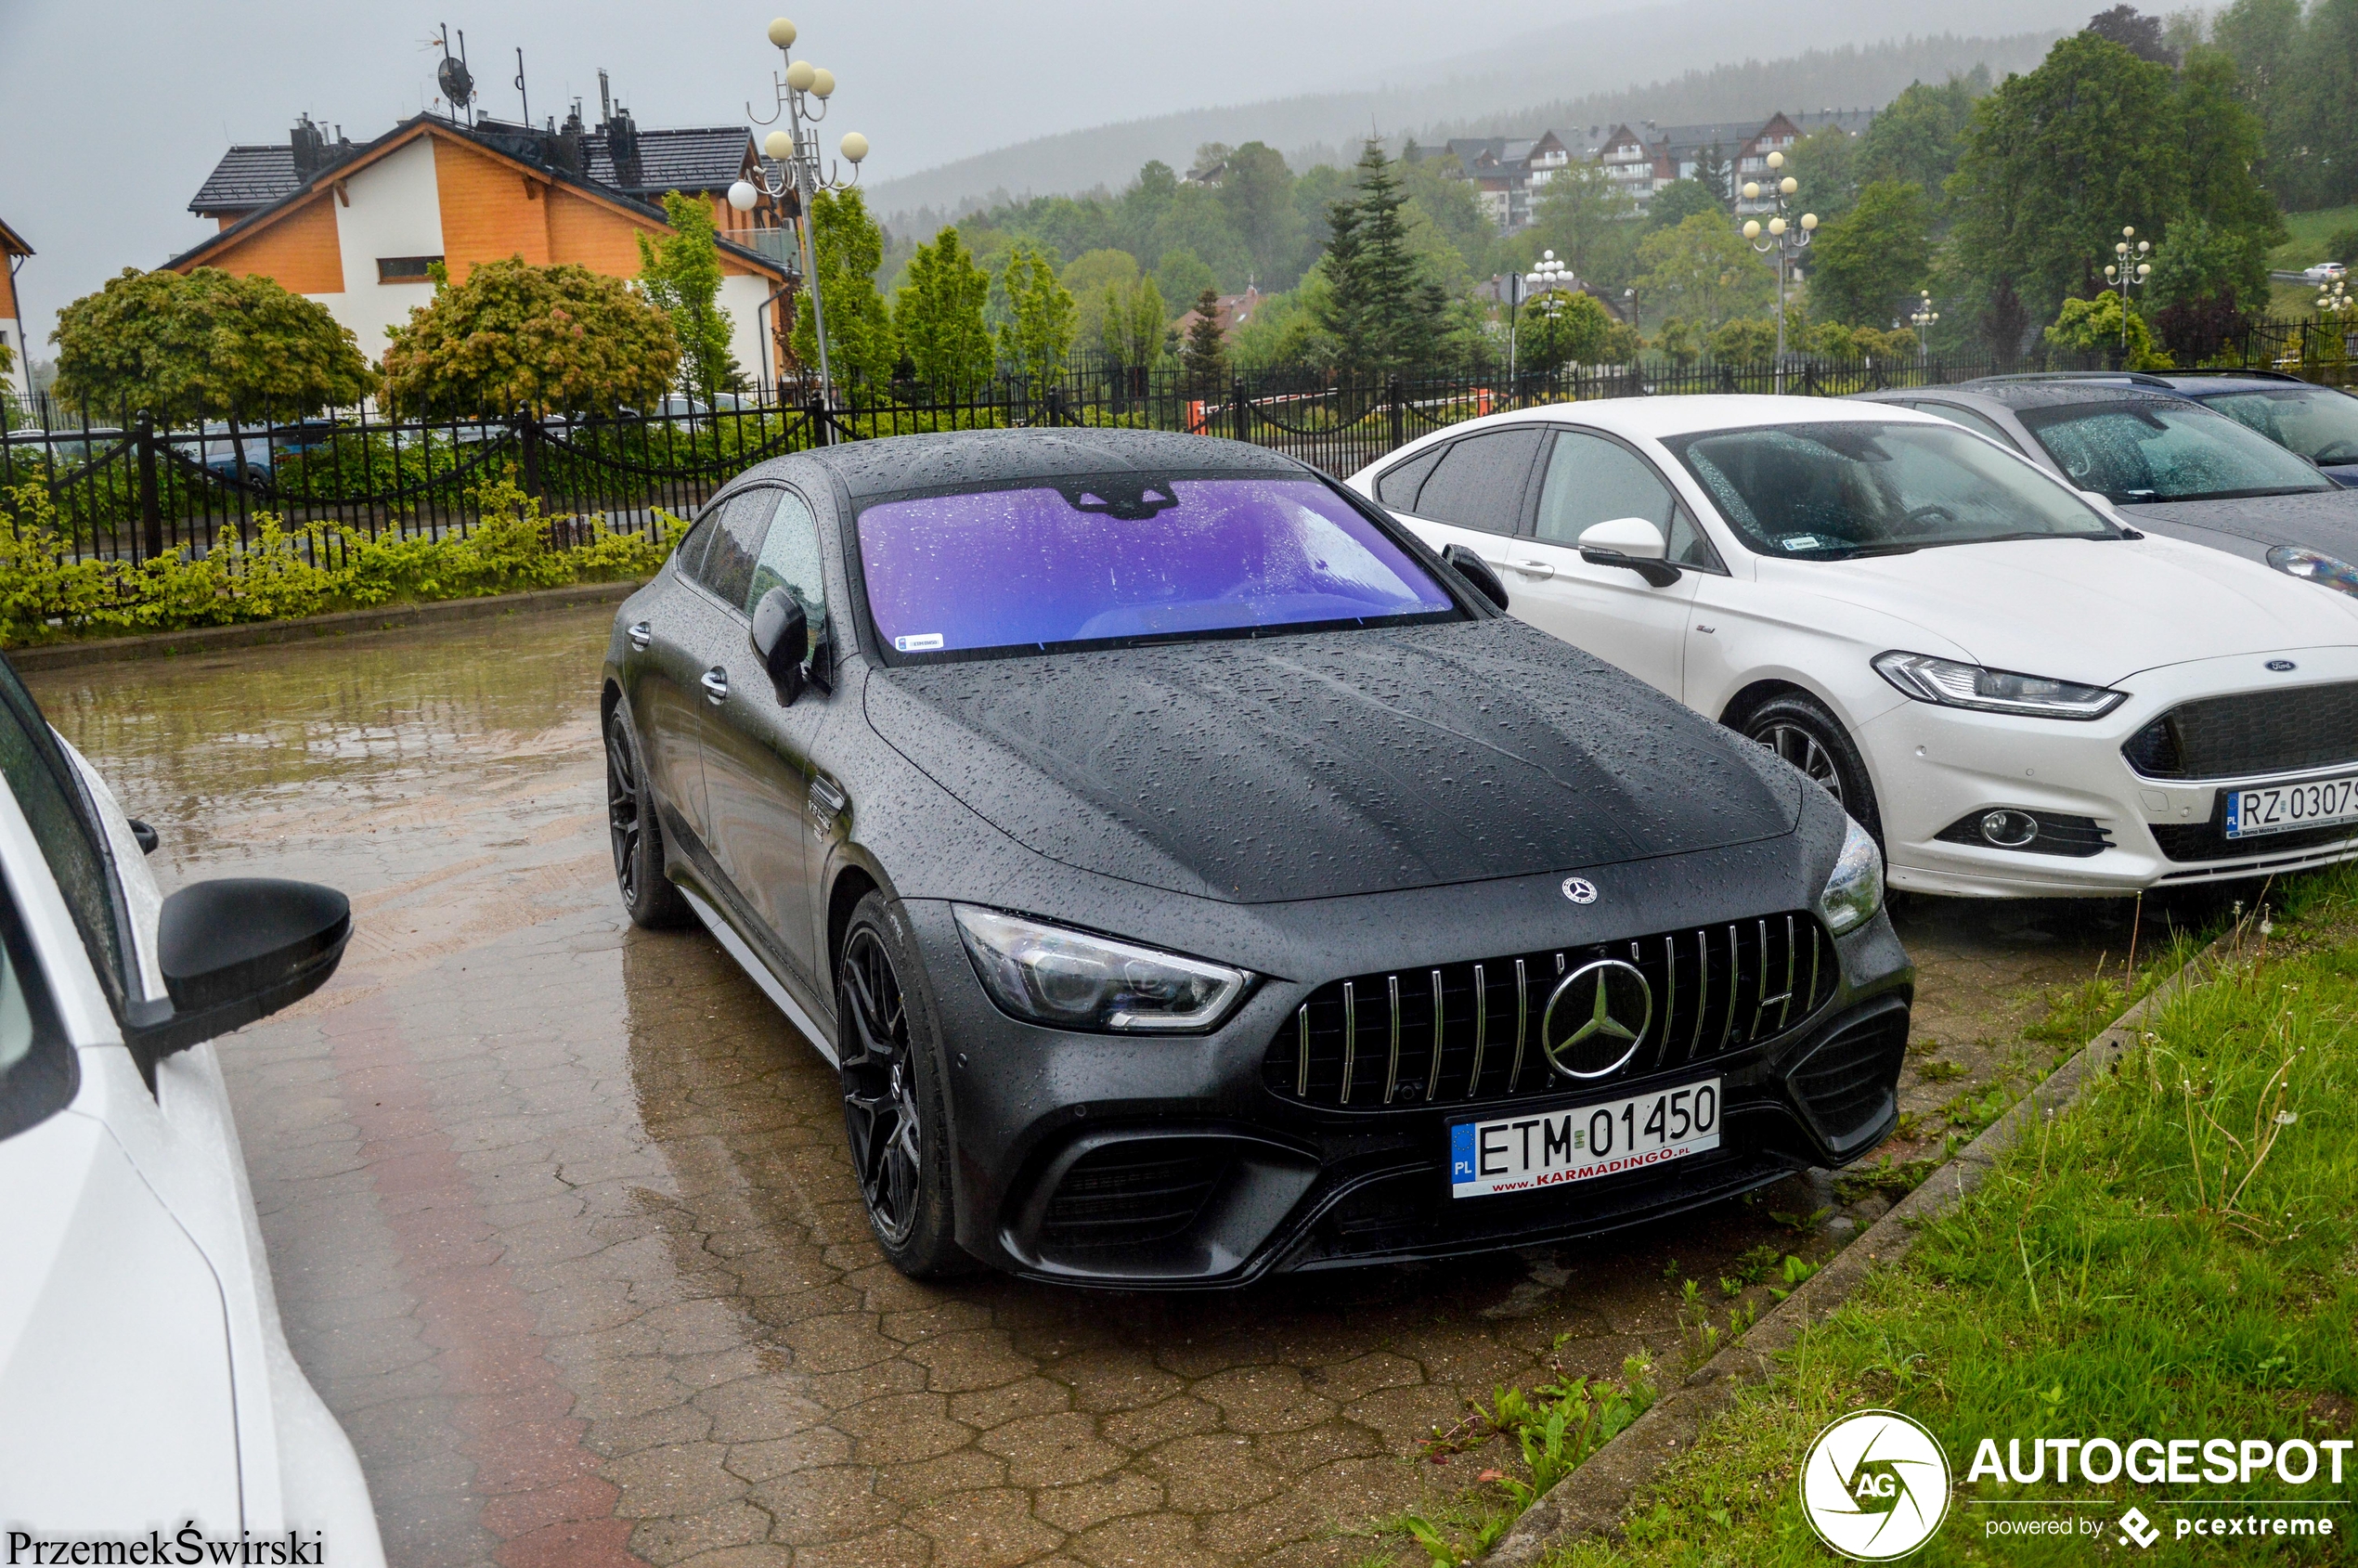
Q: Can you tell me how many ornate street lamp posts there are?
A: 6